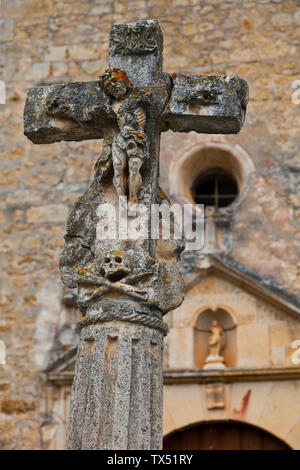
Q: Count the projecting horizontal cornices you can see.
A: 1